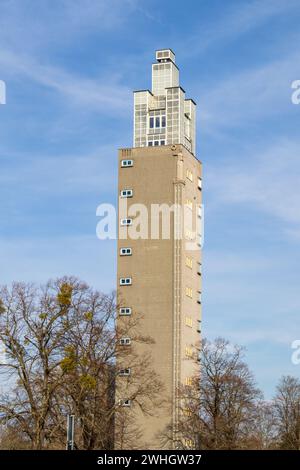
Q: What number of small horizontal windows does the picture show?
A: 9